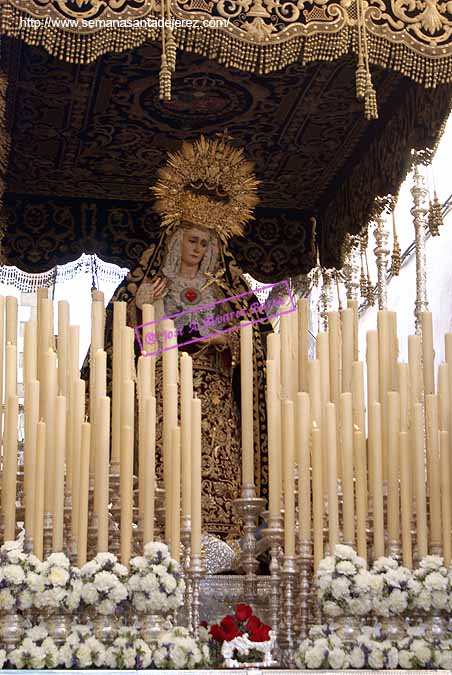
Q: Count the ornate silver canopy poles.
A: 4